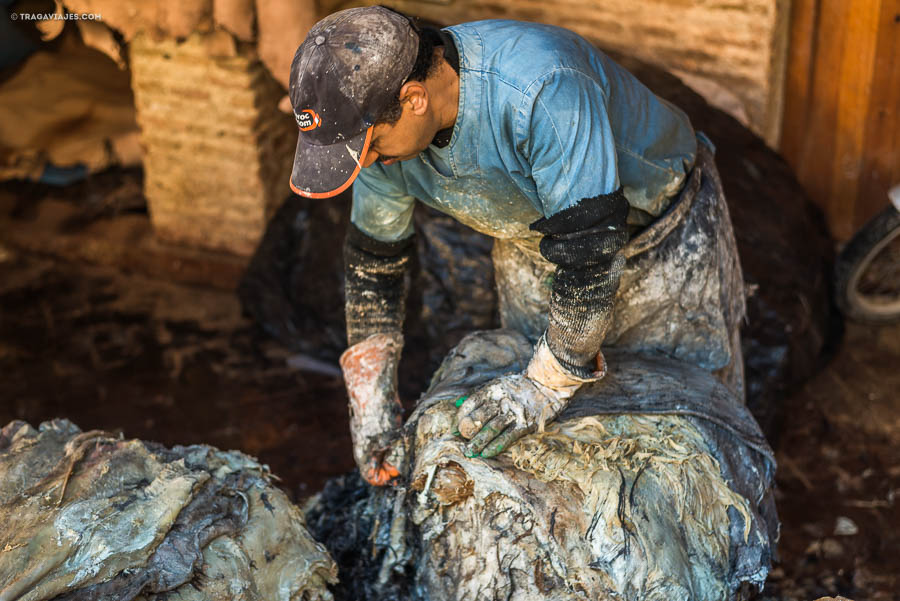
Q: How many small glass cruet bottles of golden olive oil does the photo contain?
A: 0